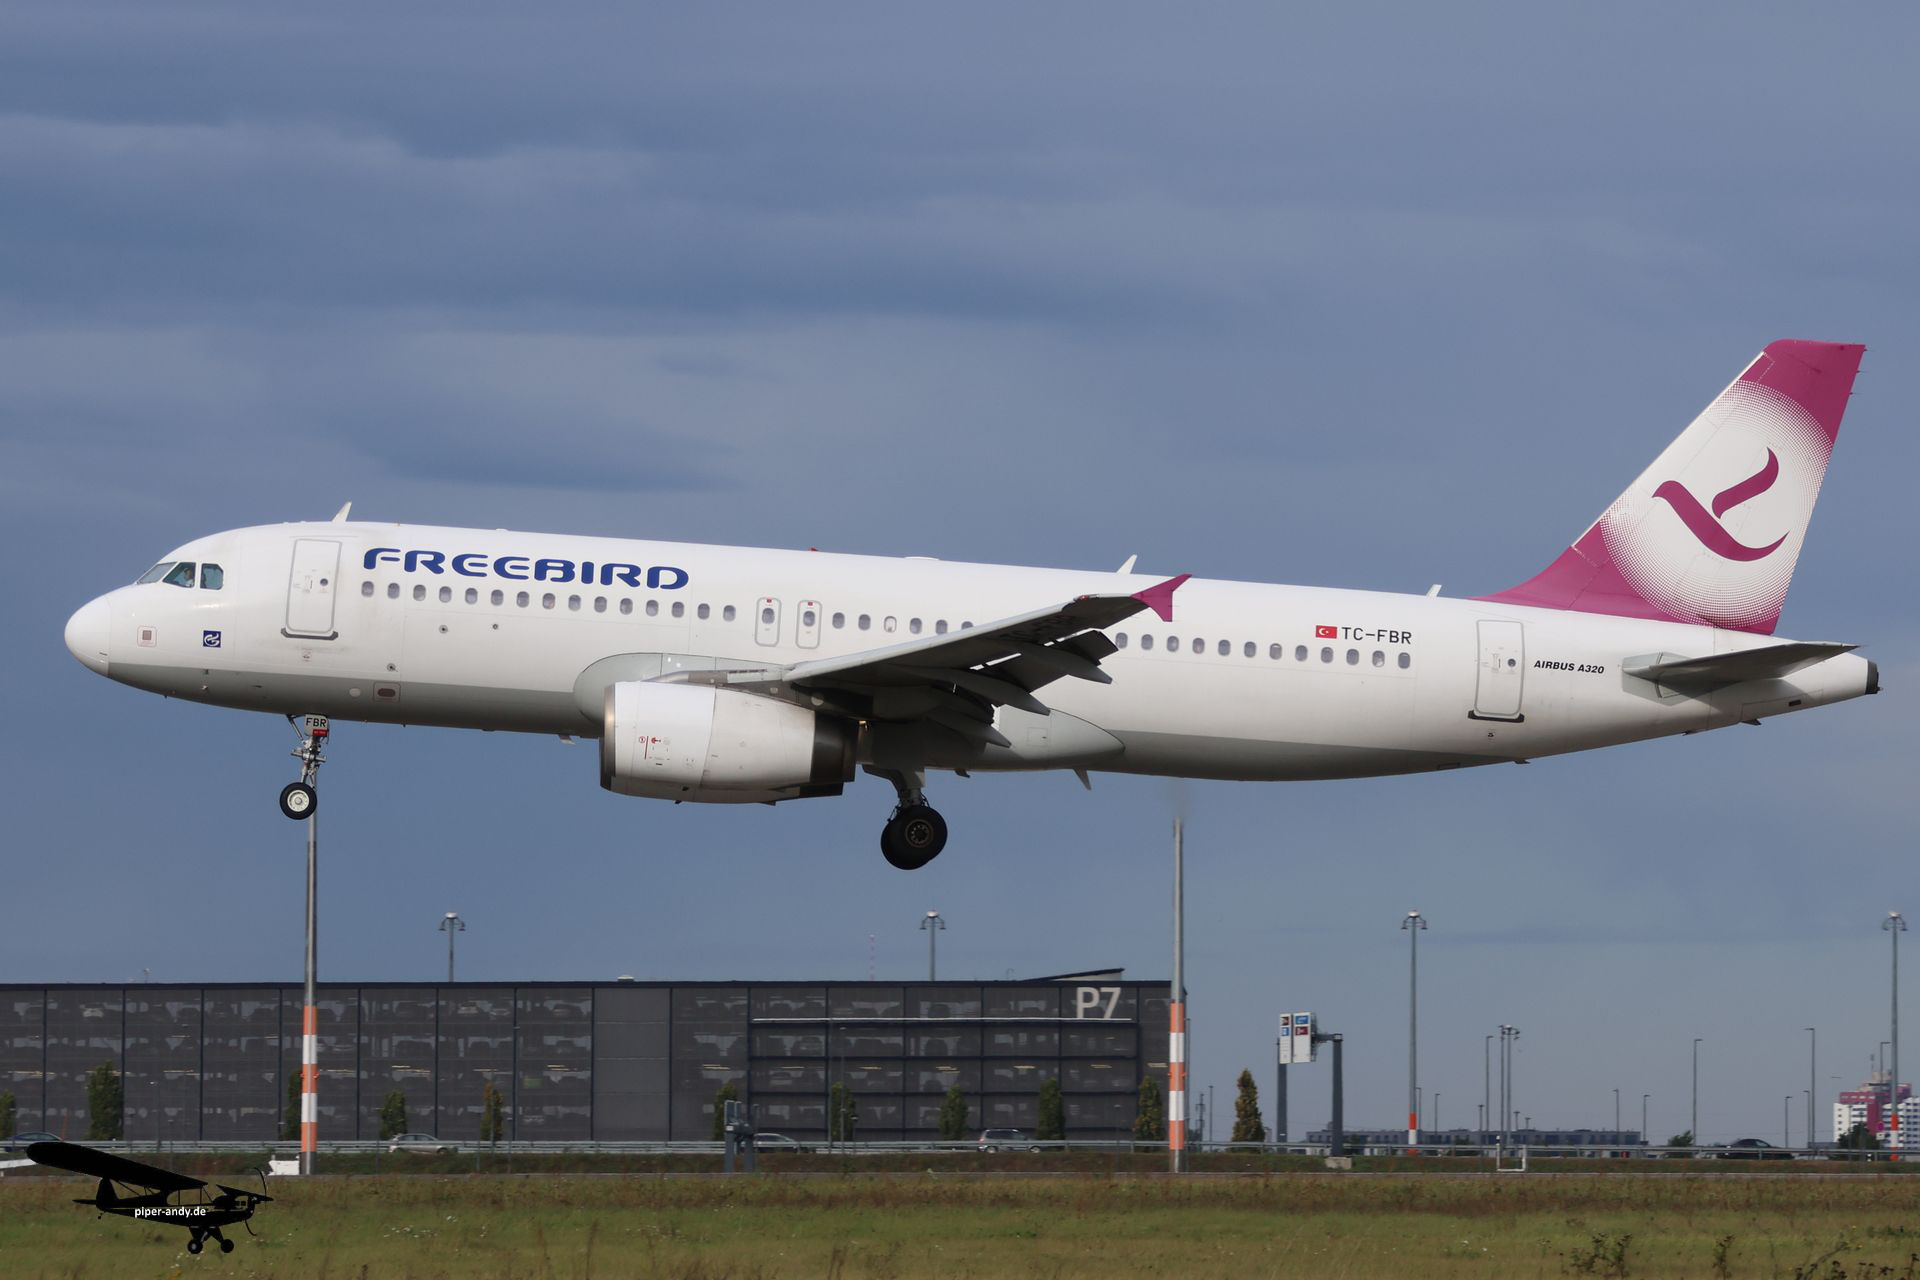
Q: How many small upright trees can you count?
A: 11